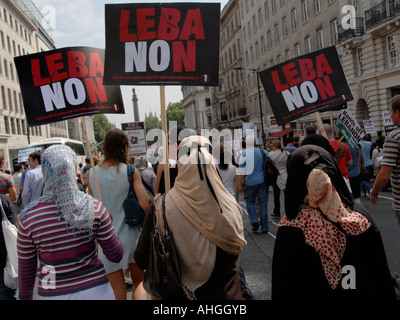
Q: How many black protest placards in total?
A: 3